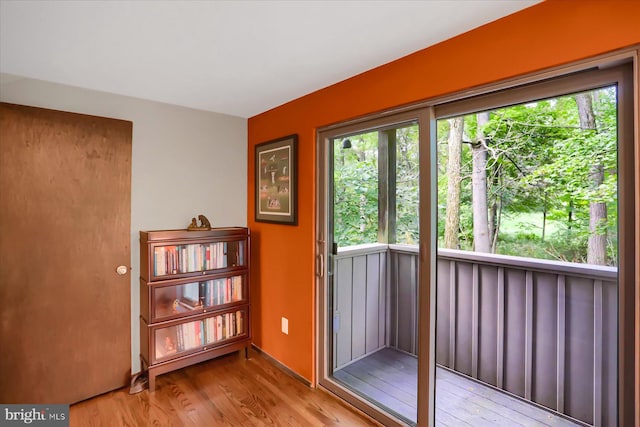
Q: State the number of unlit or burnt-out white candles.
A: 0